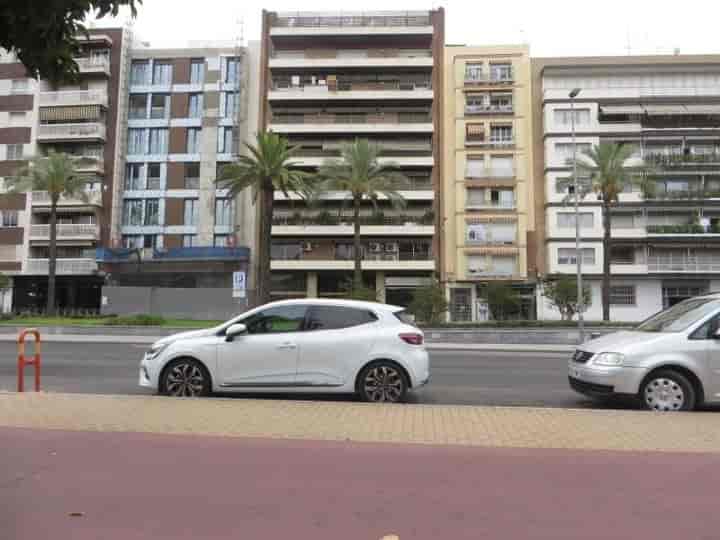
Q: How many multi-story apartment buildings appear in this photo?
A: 5